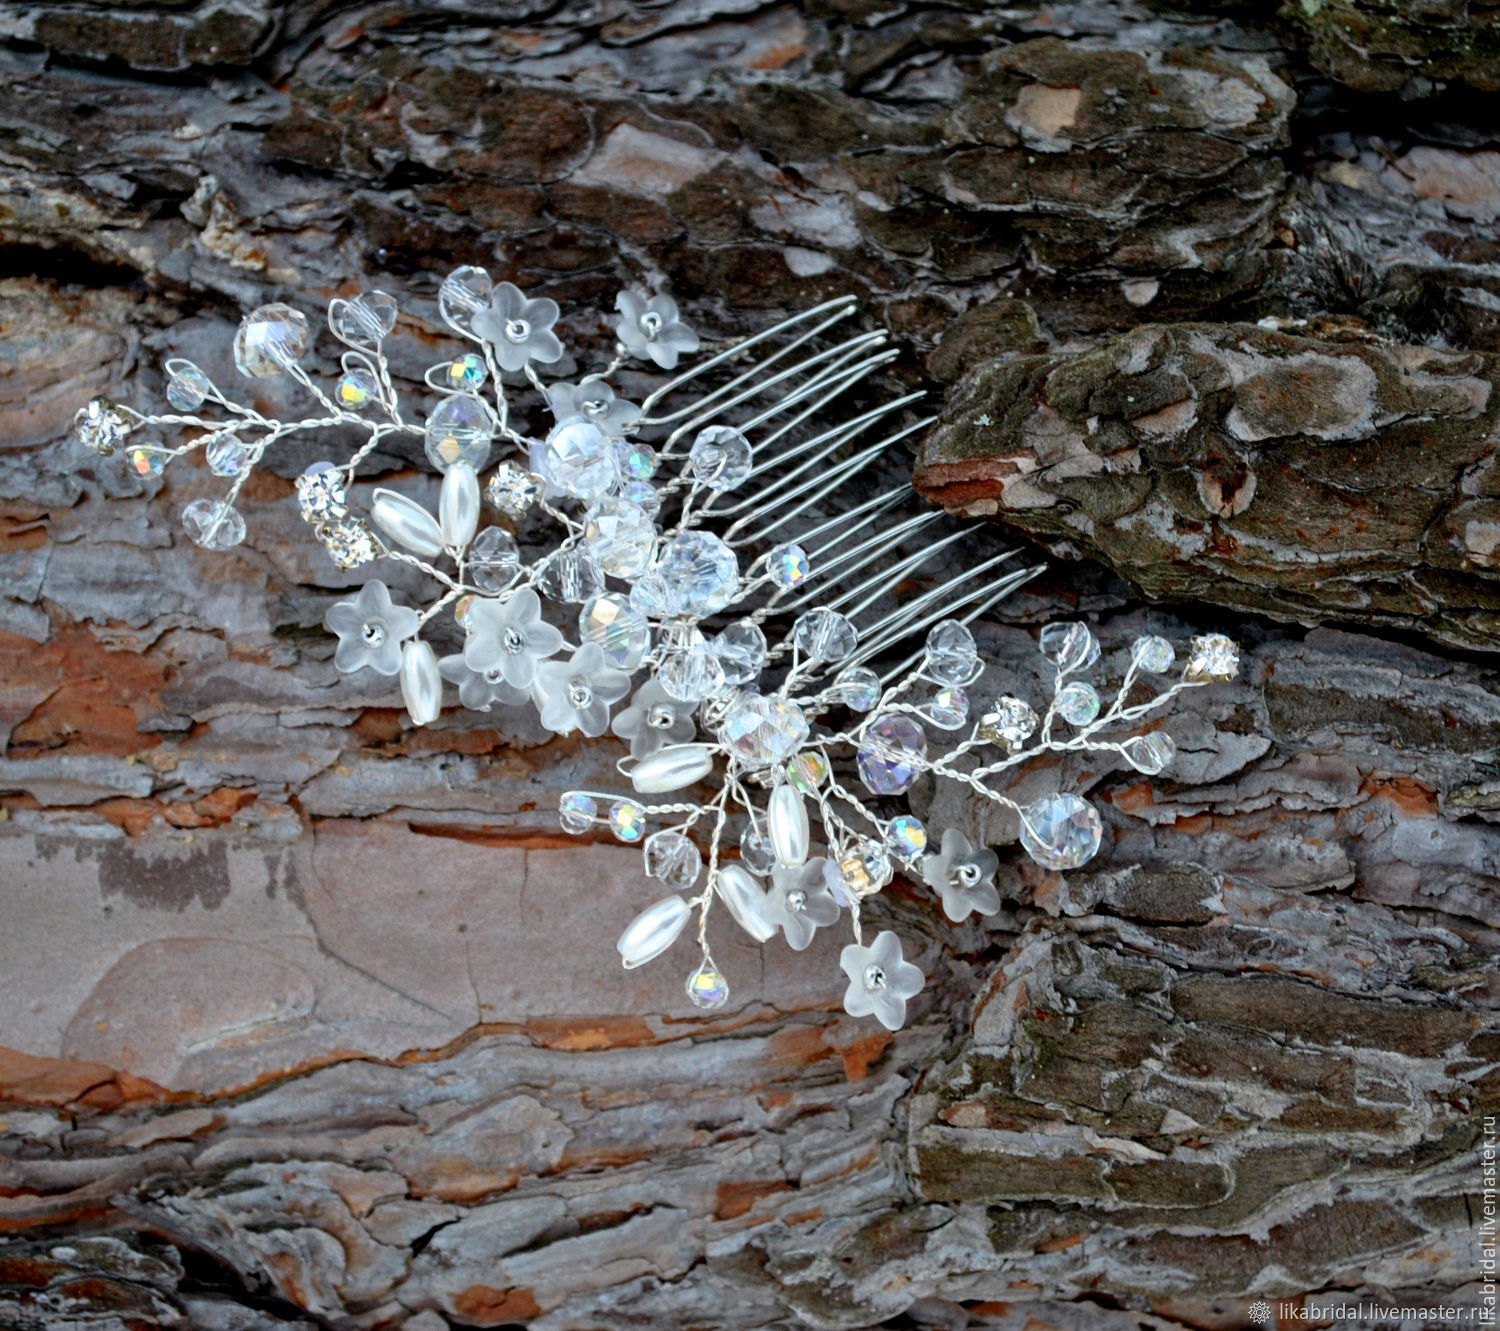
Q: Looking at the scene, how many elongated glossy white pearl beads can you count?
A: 7